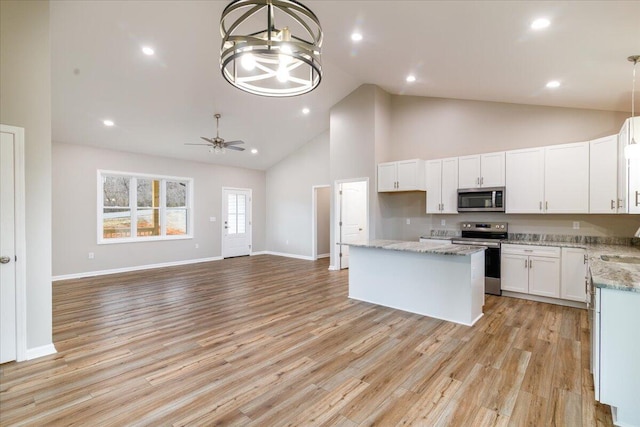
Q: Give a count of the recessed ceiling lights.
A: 8